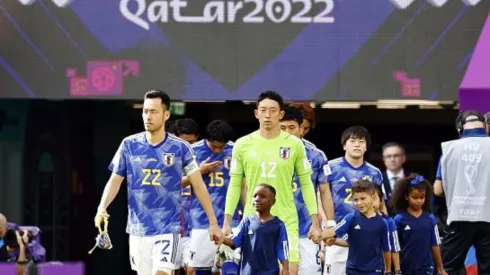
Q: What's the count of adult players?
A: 7